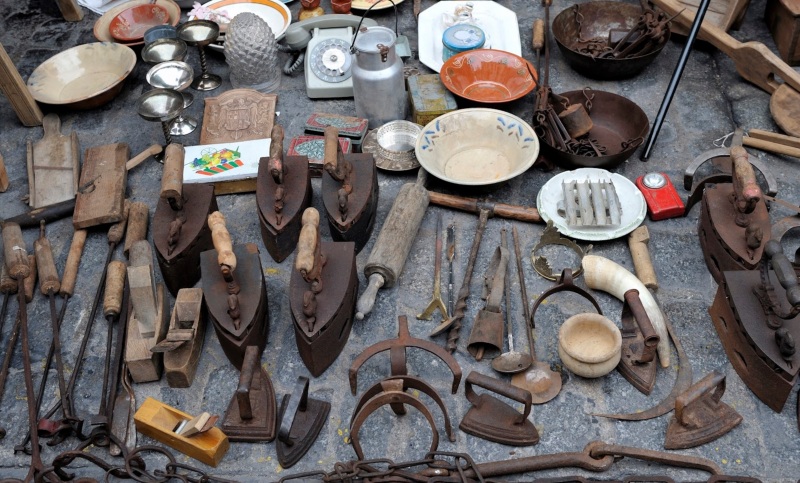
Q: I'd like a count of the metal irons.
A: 12